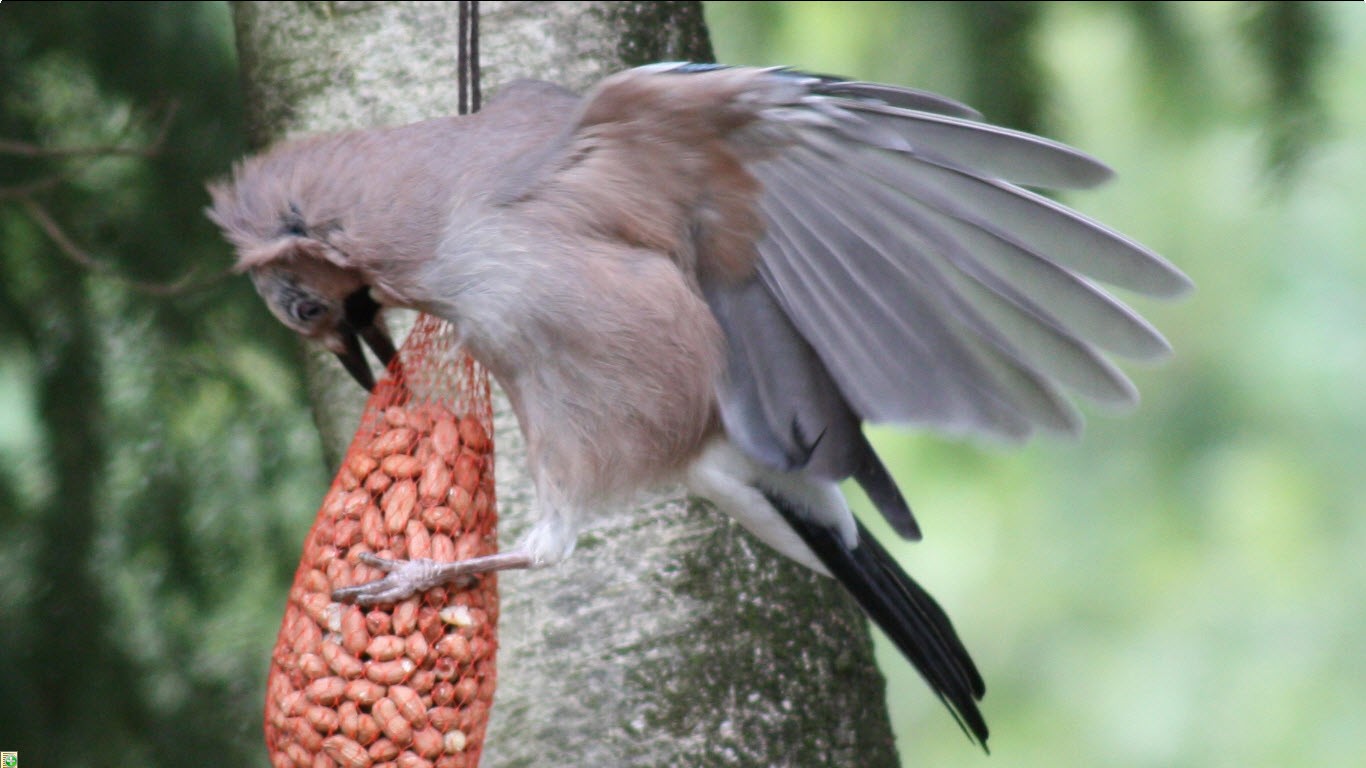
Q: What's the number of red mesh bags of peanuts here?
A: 1